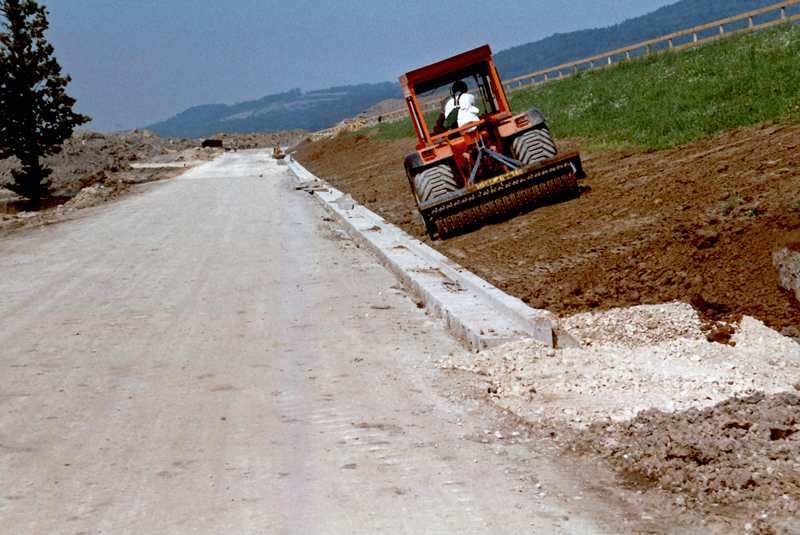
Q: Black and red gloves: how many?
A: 0